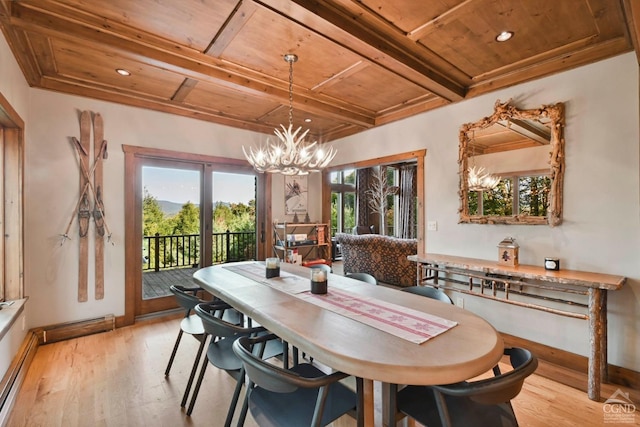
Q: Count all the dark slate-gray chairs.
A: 7